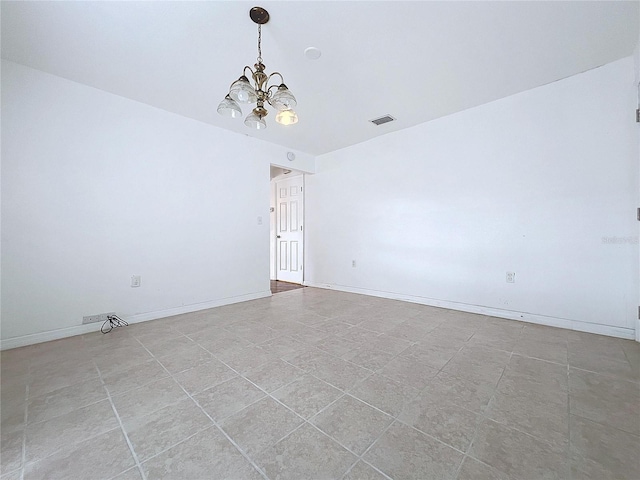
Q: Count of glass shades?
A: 5